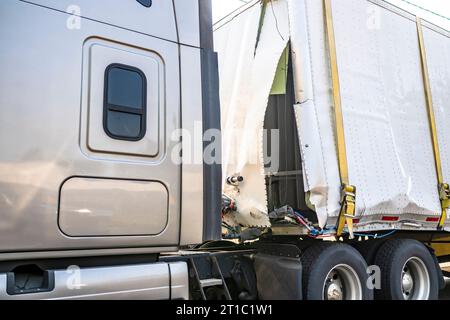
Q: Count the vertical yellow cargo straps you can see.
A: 2